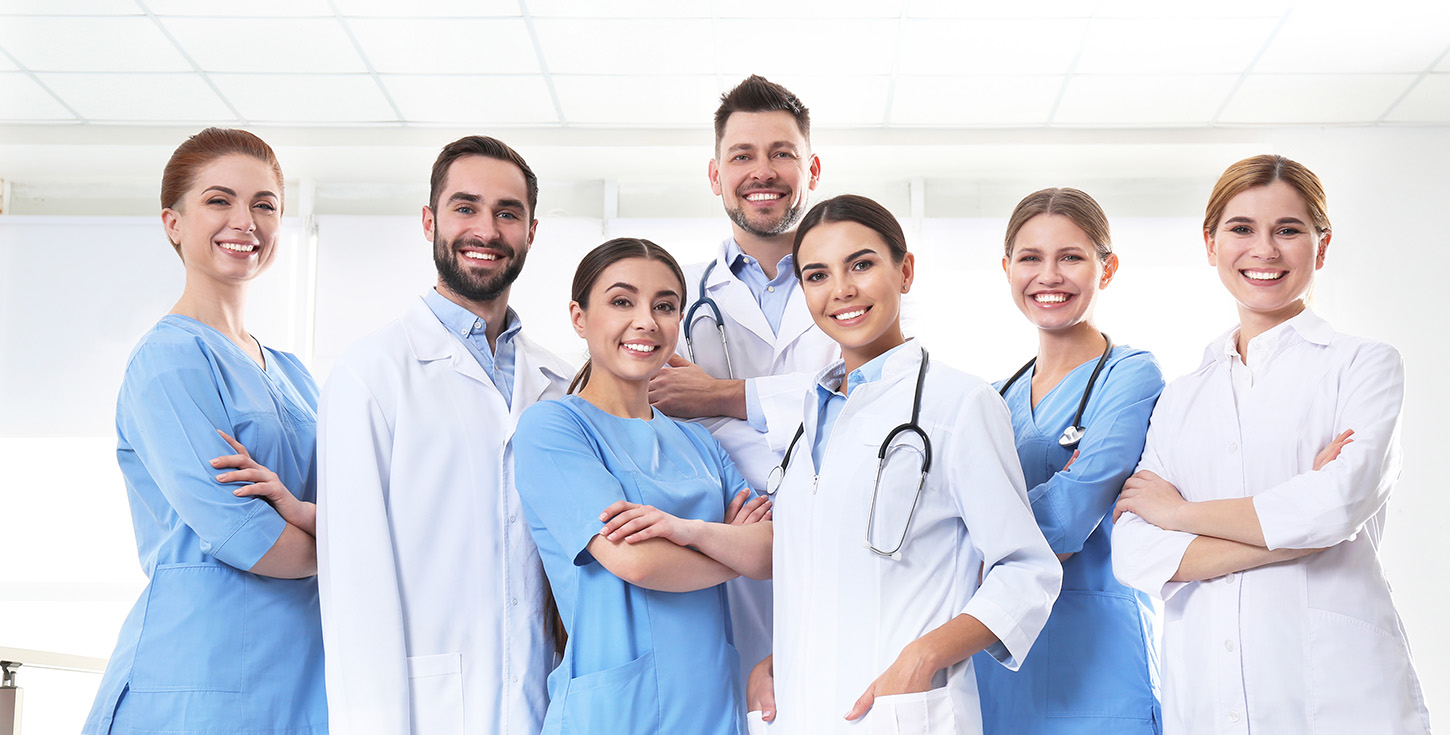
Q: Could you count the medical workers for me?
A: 7